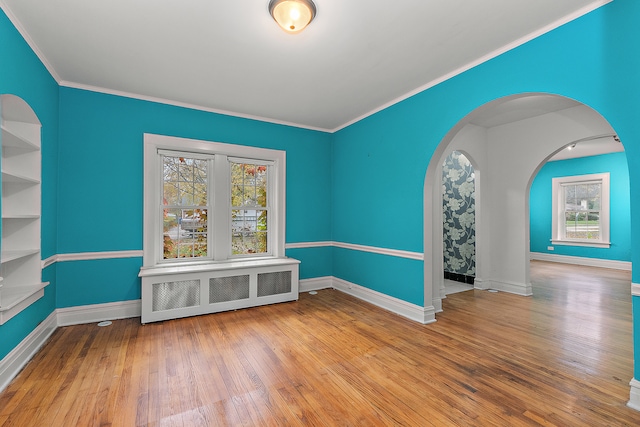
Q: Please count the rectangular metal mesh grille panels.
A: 3